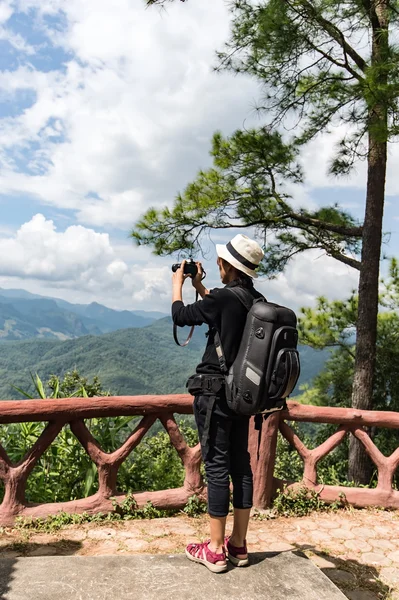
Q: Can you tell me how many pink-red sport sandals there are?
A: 2